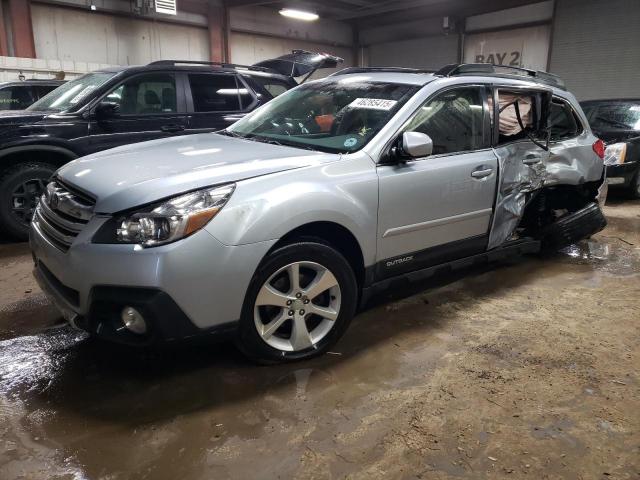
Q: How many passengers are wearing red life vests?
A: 0